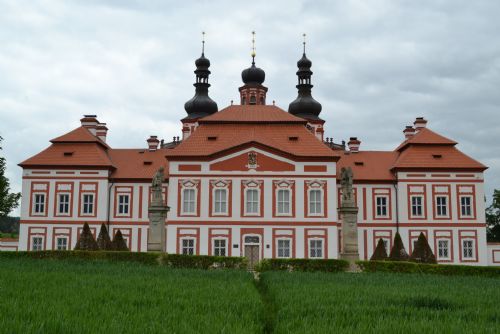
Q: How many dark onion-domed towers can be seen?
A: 3